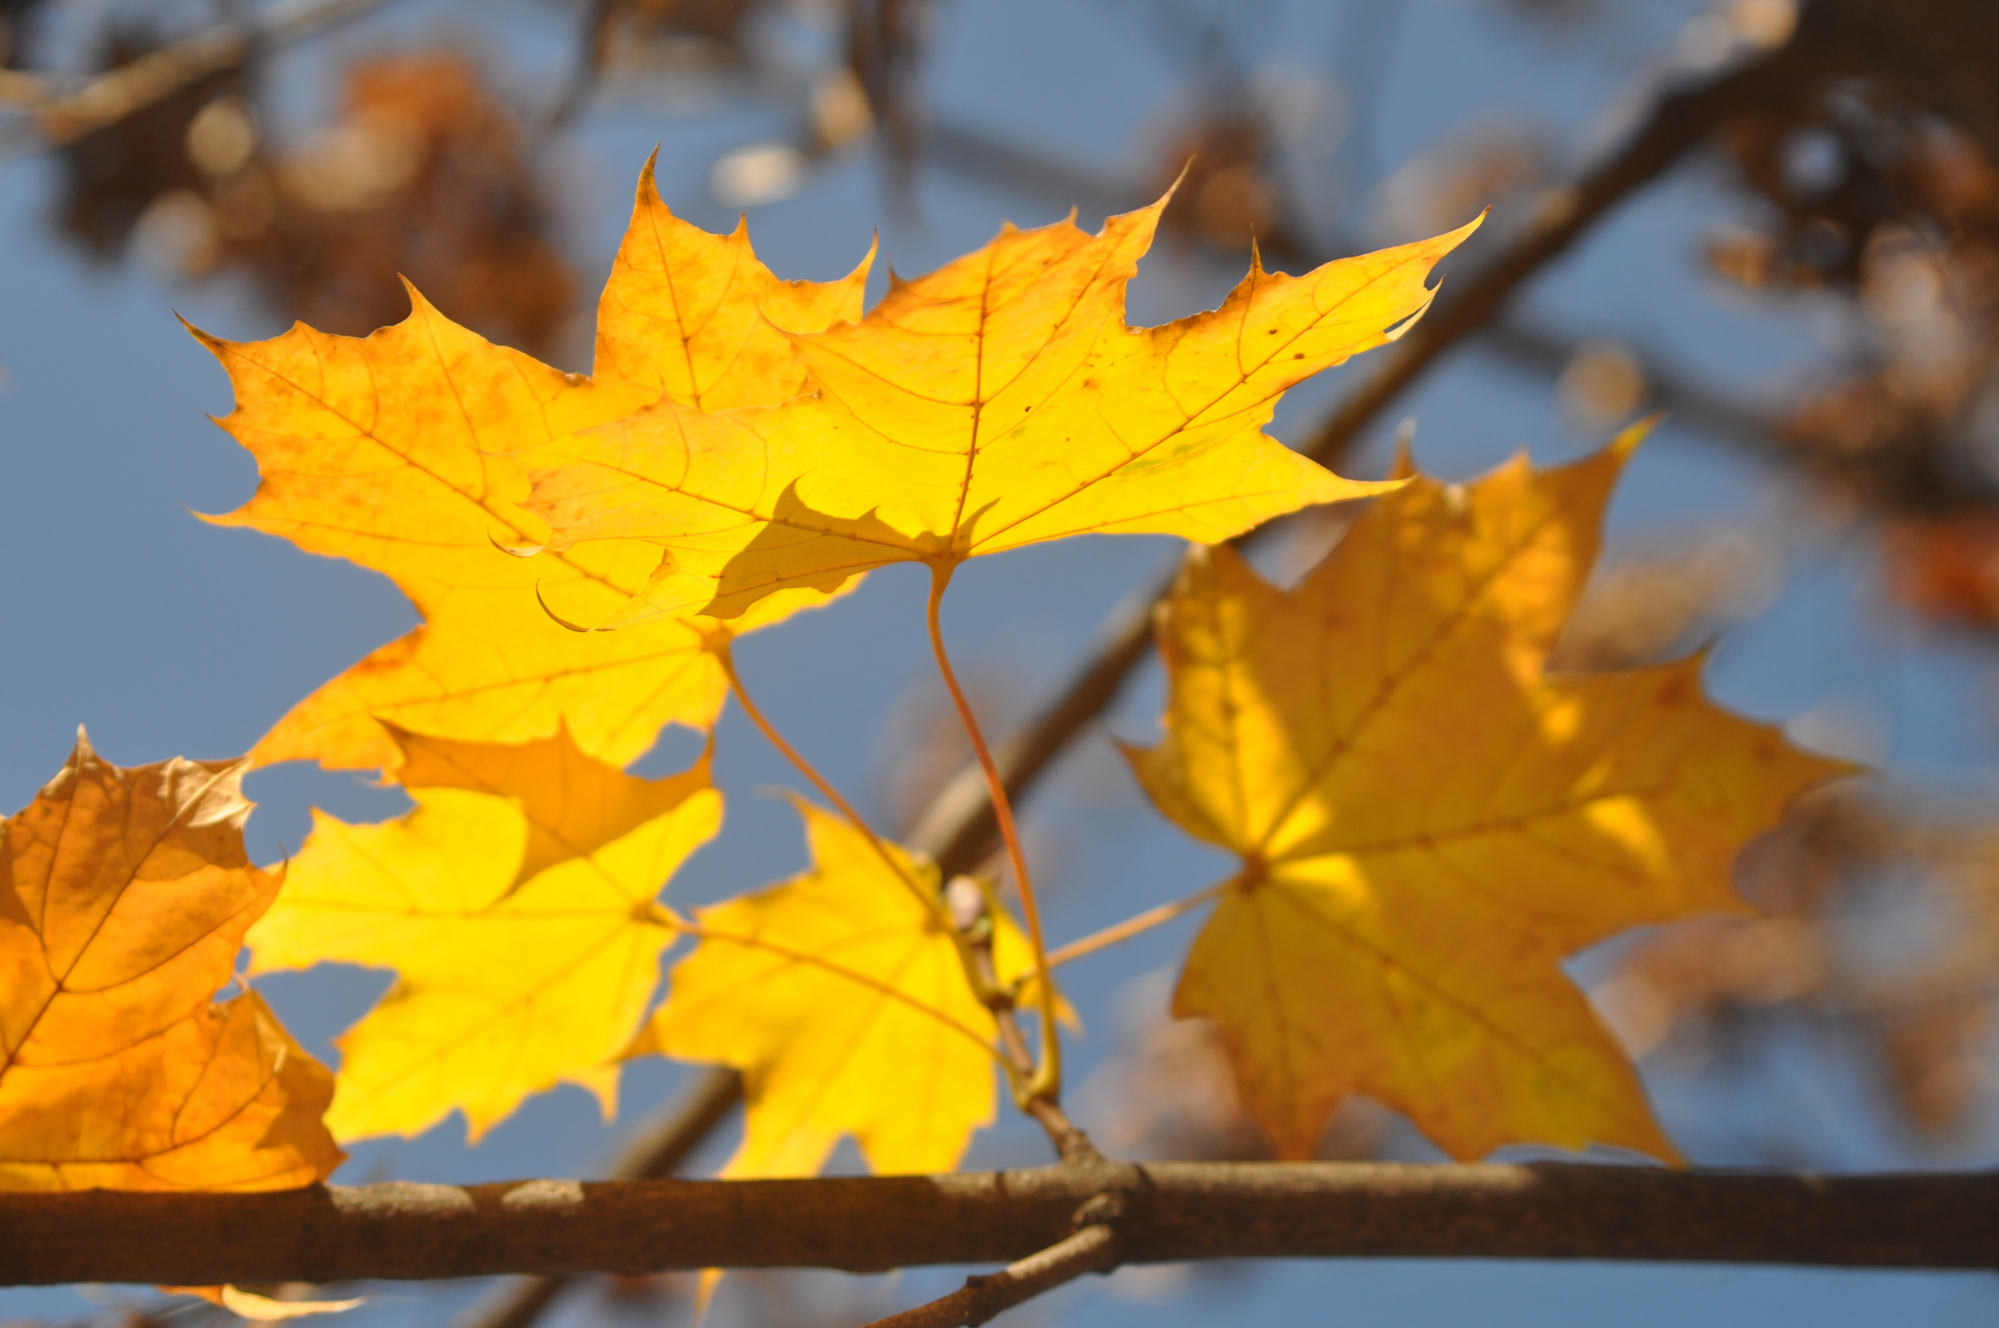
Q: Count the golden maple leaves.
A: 6